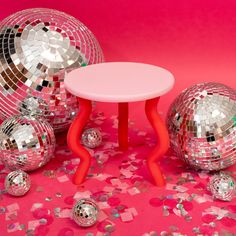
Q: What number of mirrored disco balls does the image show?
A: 7